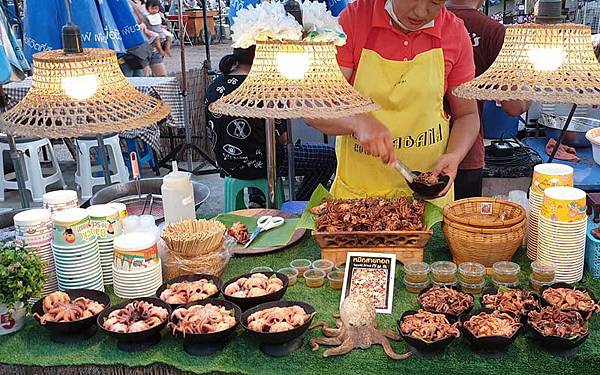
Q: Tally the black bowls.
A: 13